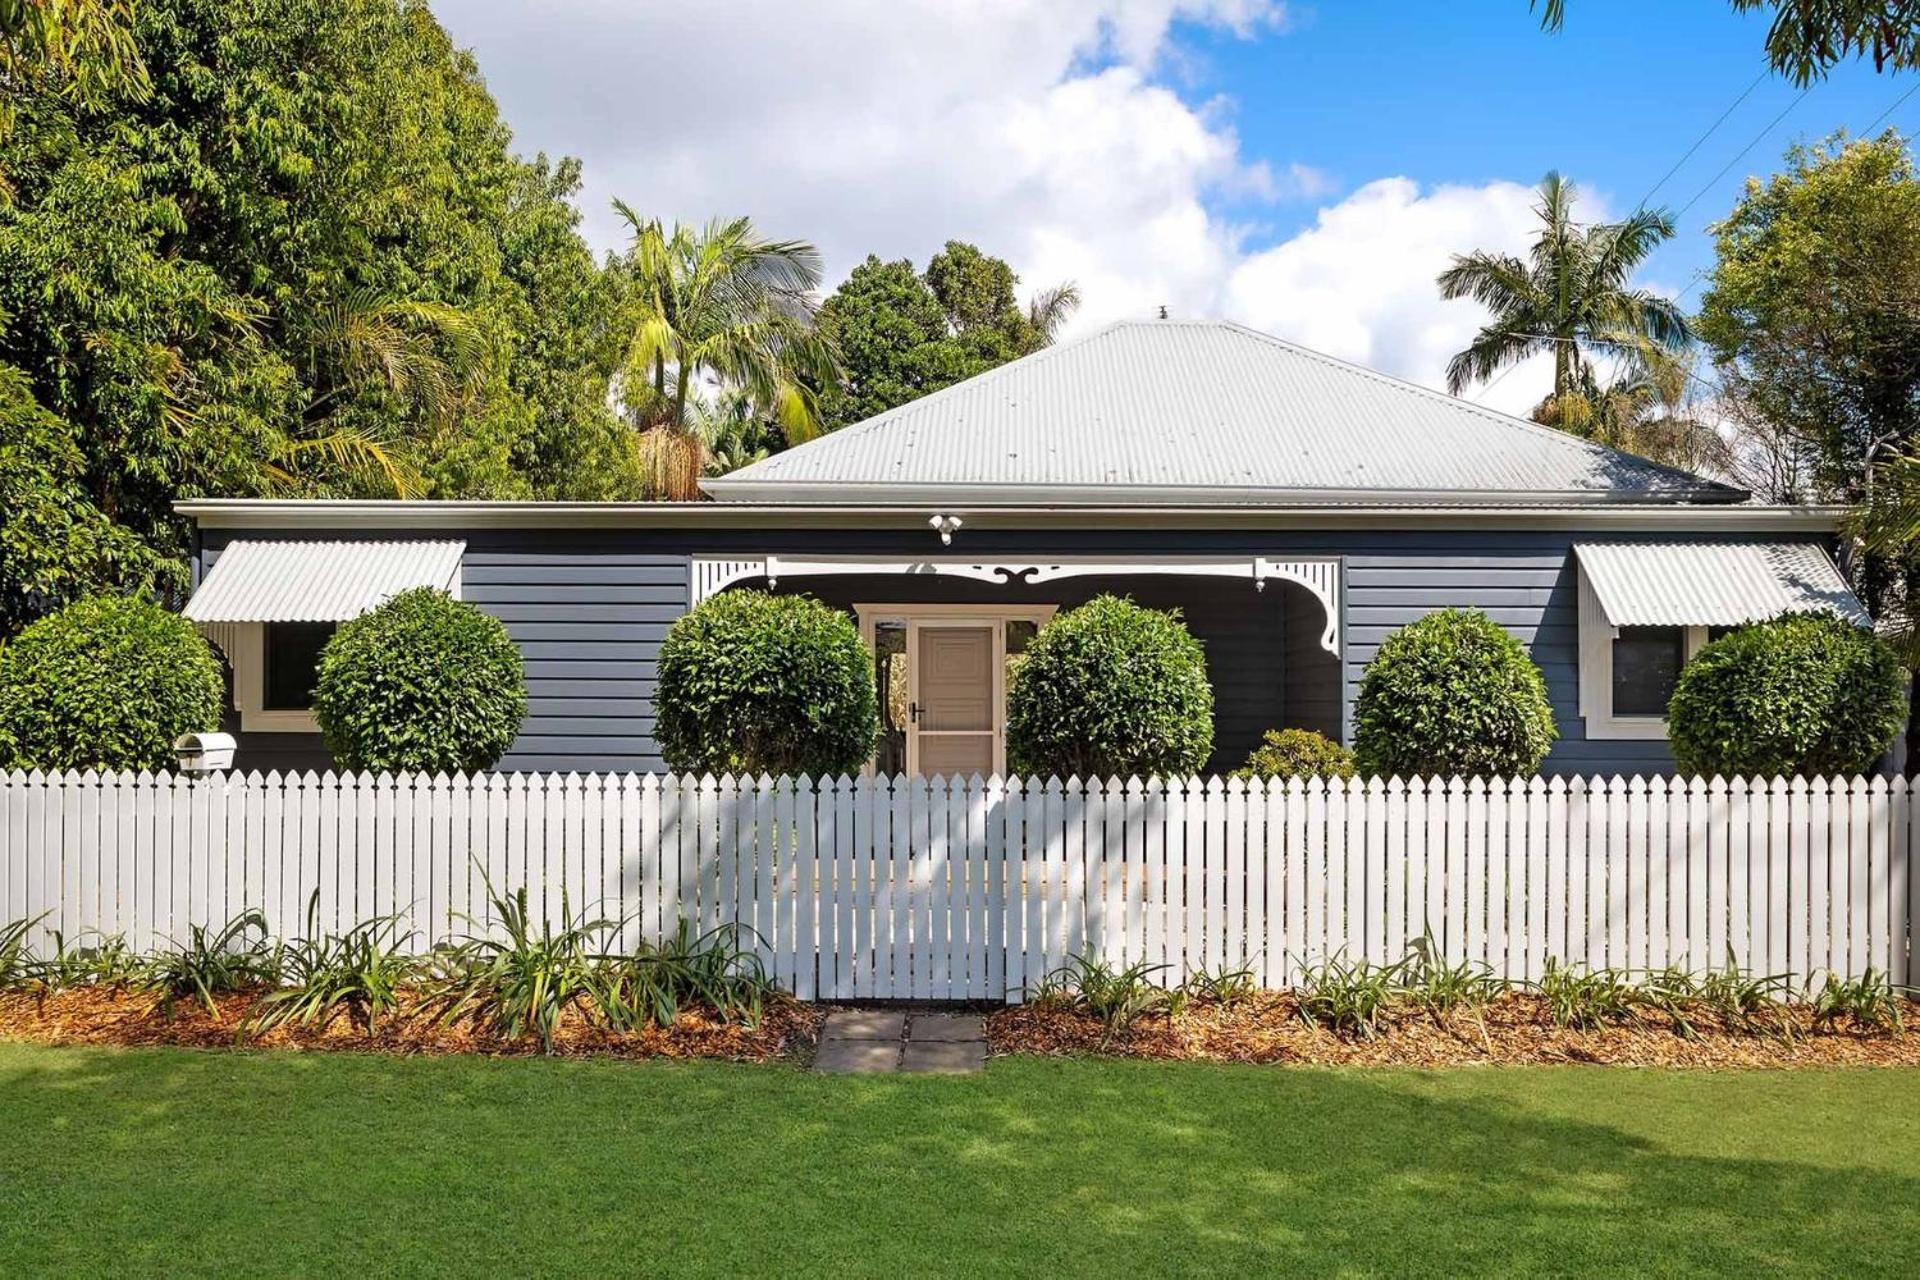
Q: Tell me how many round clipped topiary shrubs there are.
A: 6